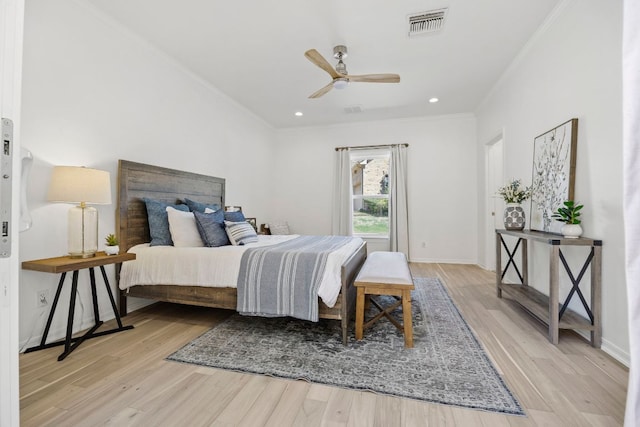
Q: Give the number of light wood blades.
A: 3